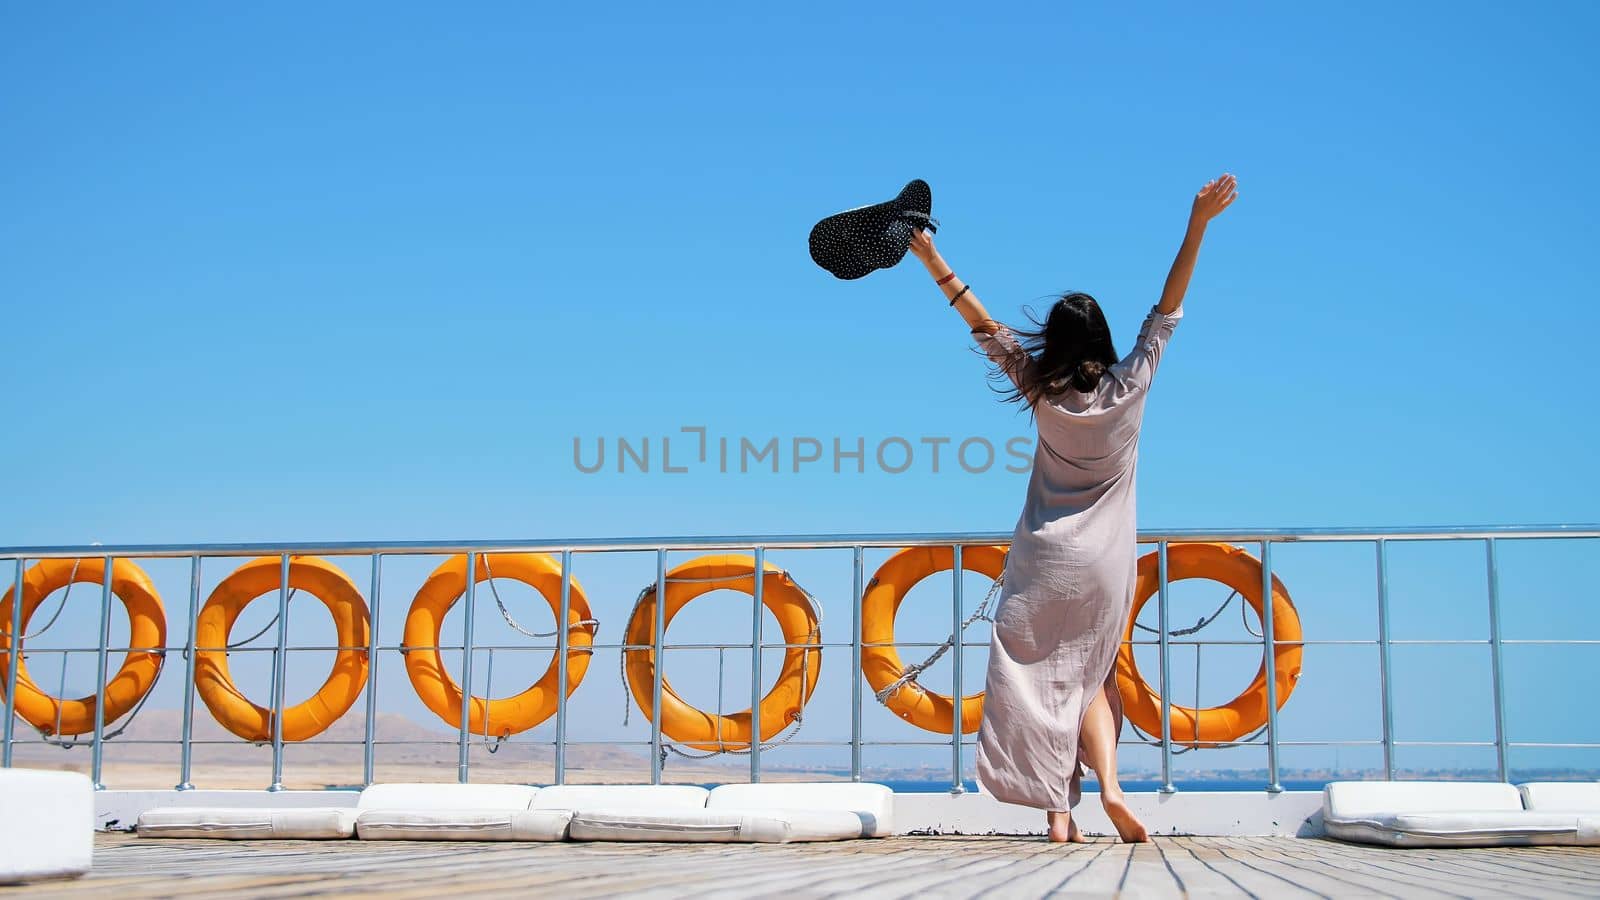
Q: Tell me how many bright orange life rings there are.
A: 6